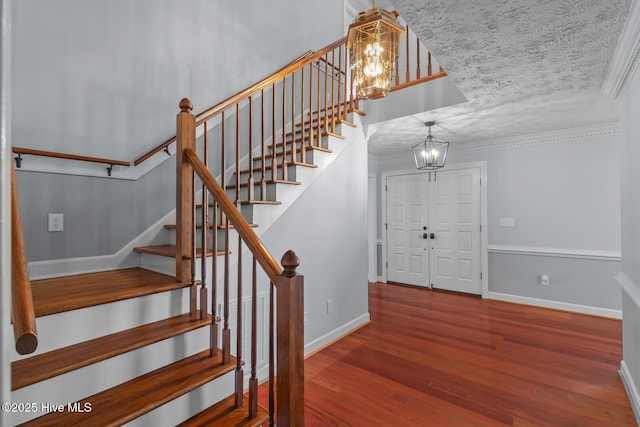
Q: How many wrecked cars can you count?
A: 0